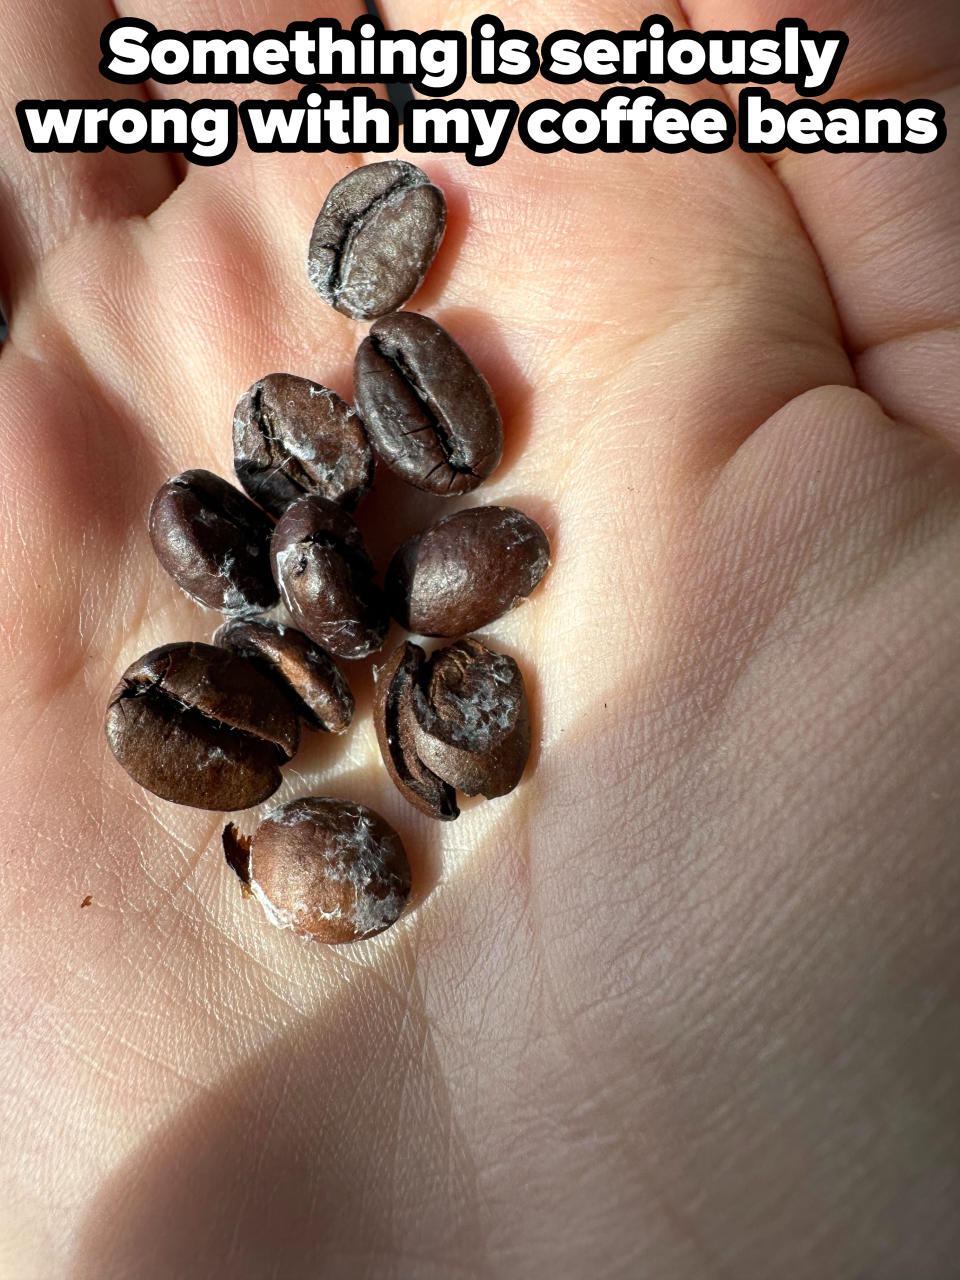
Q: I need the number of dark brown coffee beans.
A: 10